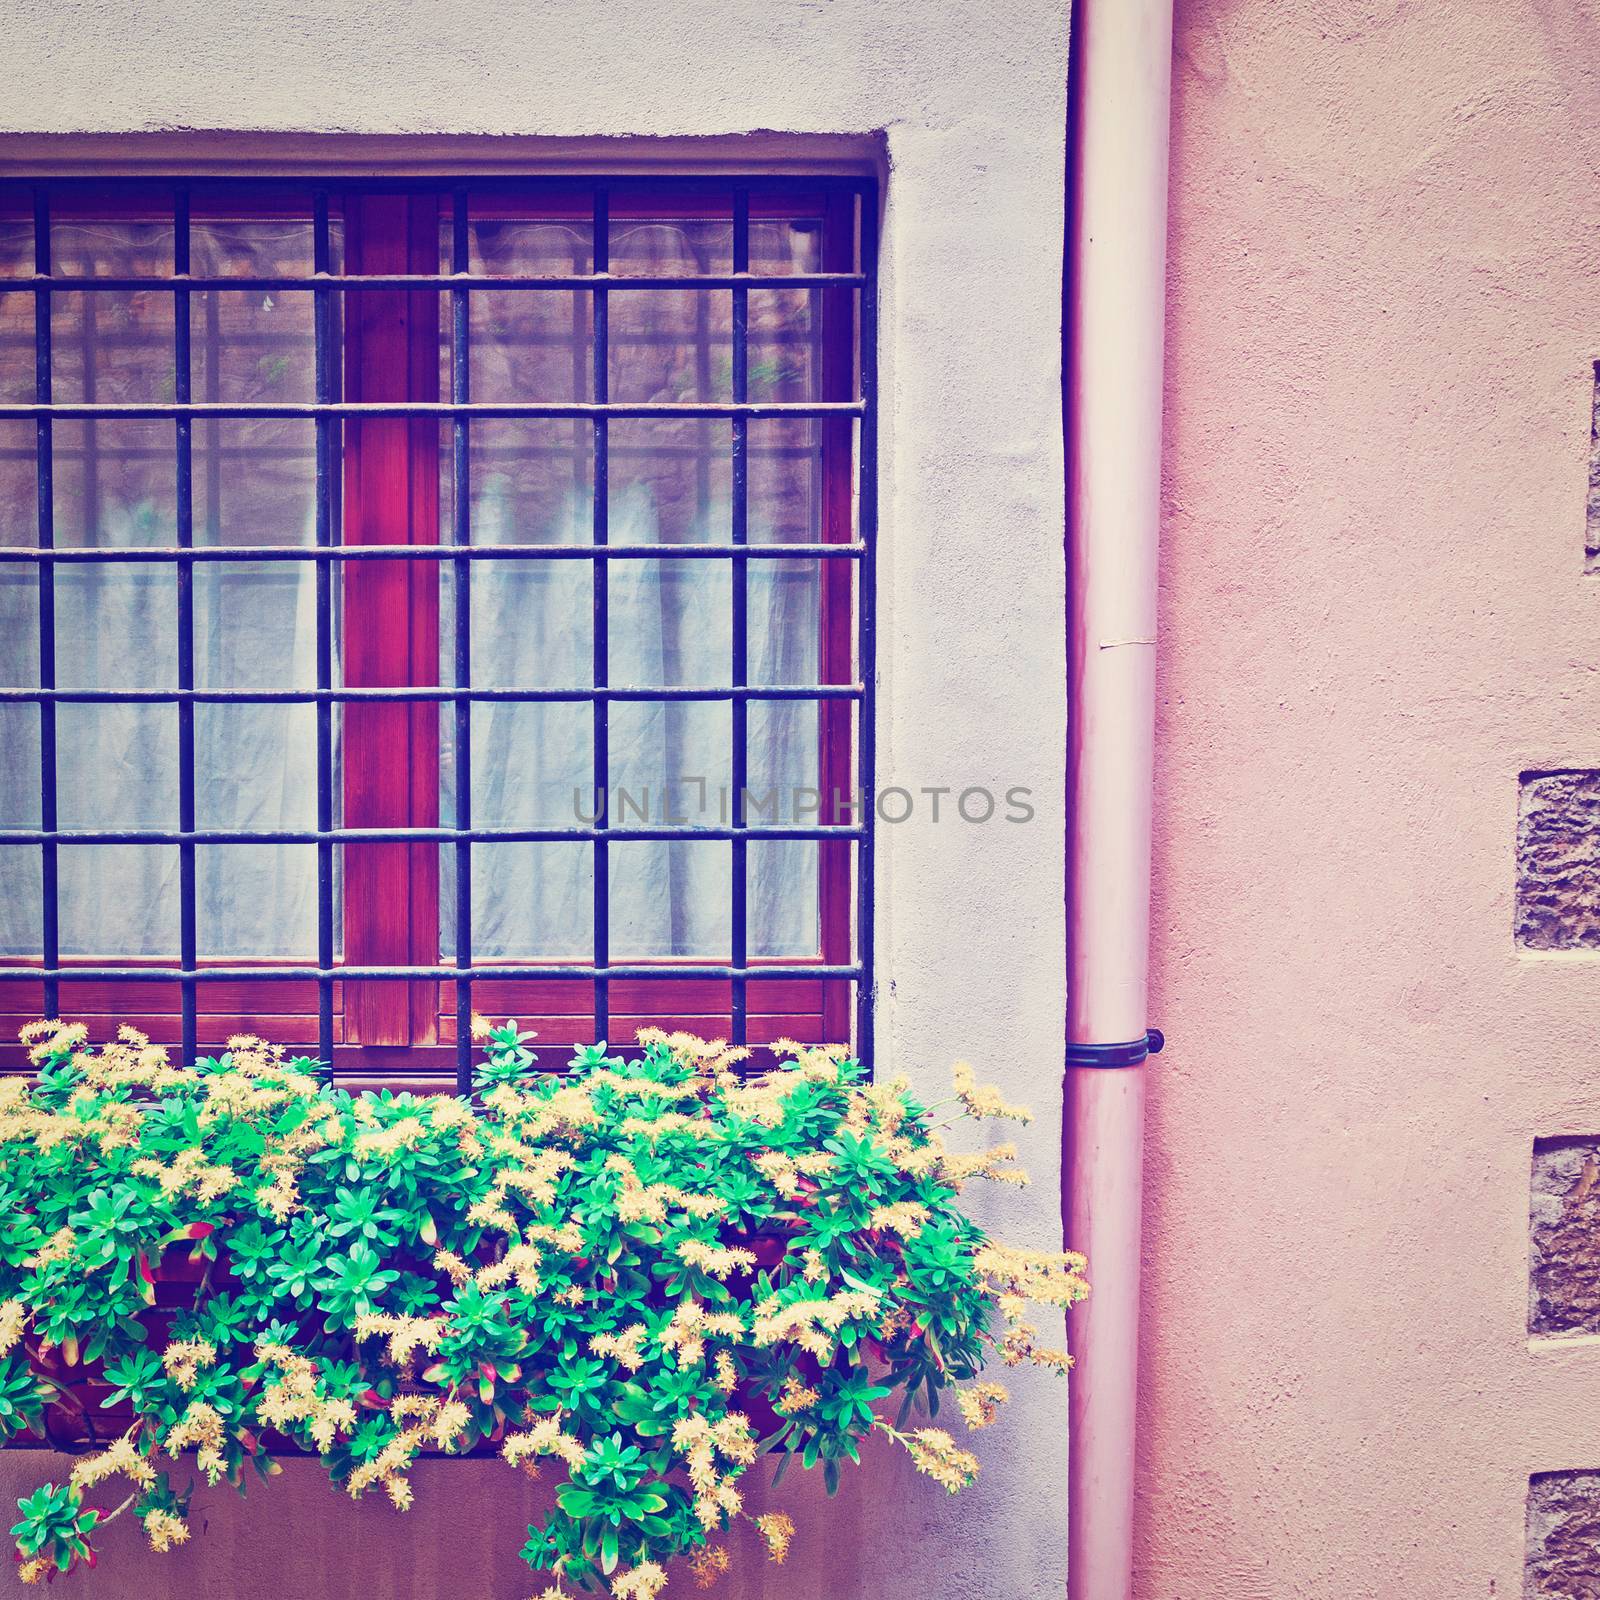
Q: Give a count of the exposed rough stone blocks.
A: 4